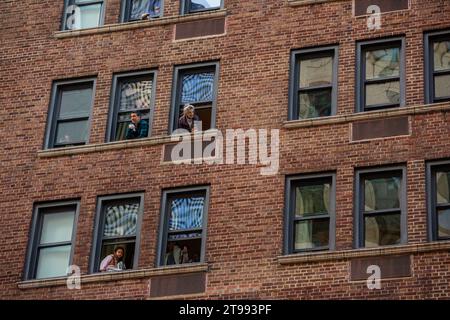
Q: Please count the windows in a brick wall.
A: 15